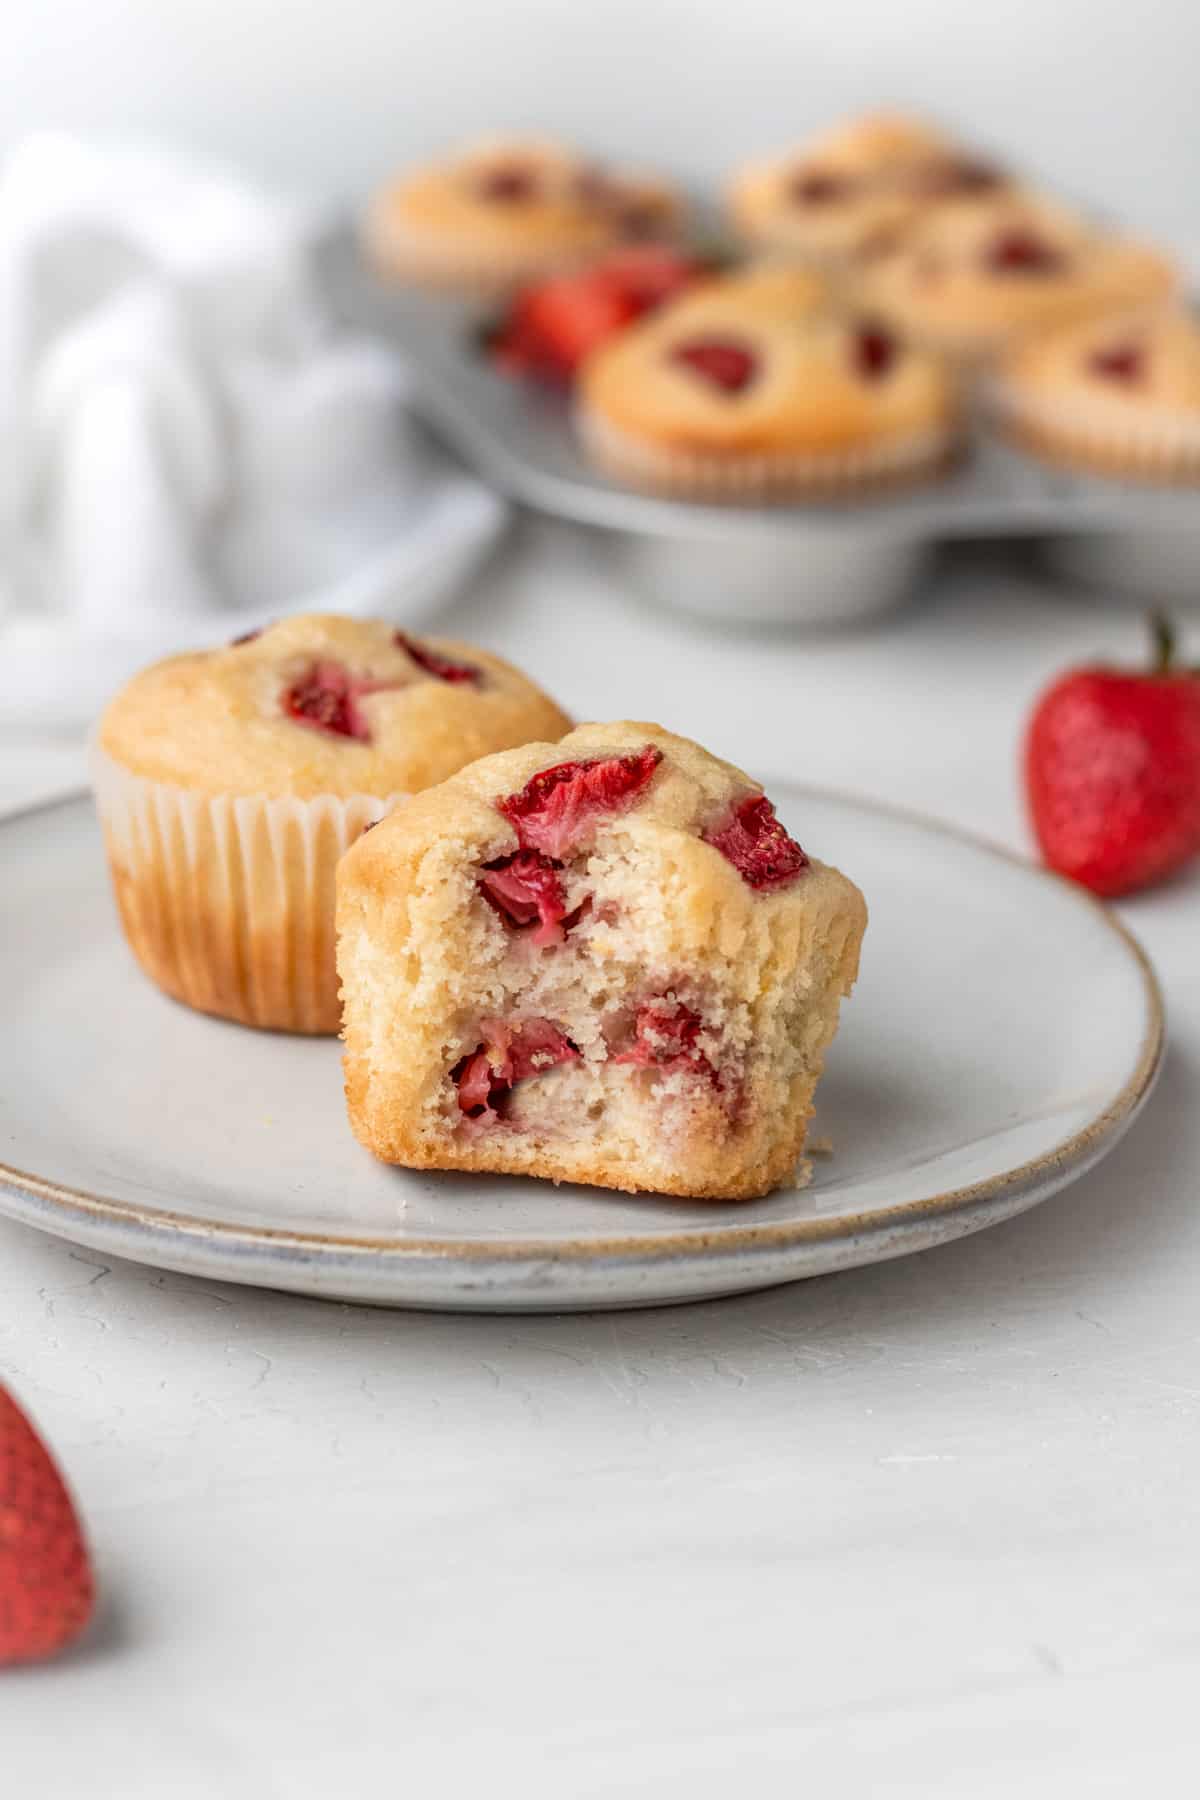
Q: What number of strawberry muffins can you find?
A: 7